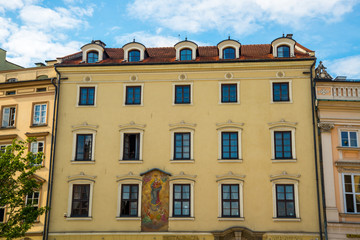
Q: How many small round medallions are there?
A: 5